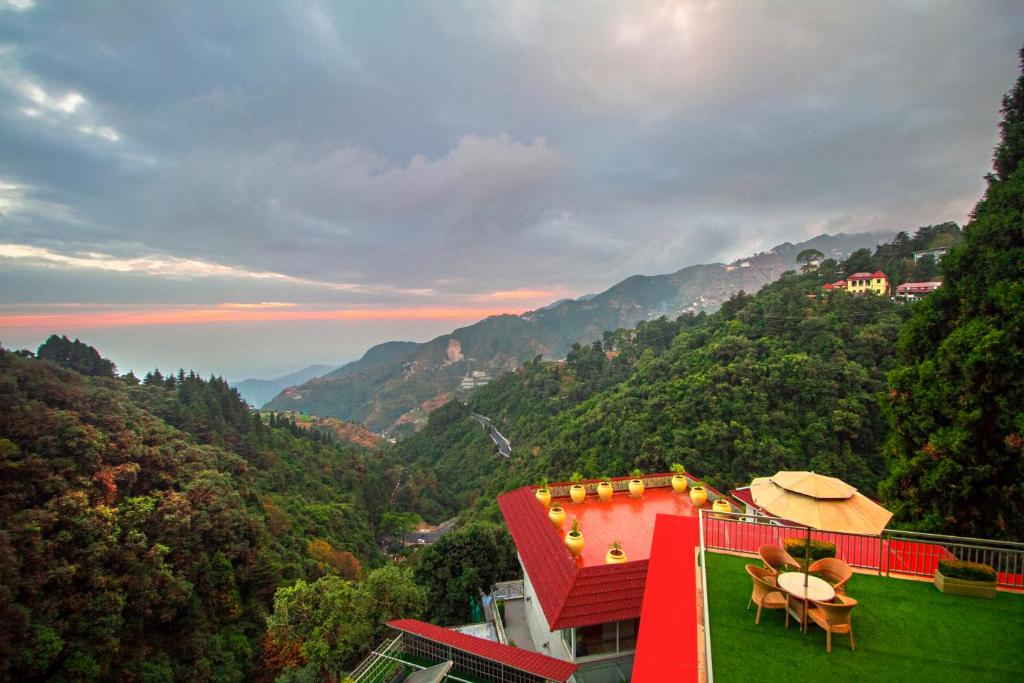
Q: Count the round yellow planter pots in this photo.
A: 10